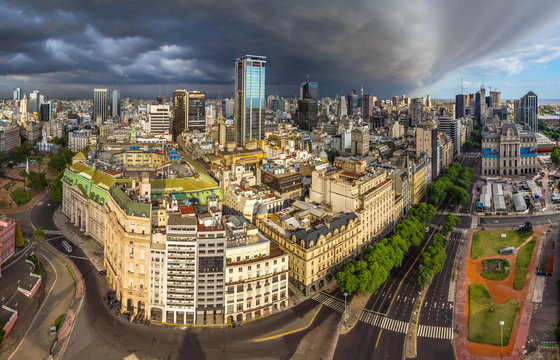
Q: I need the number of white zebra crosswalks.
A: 3